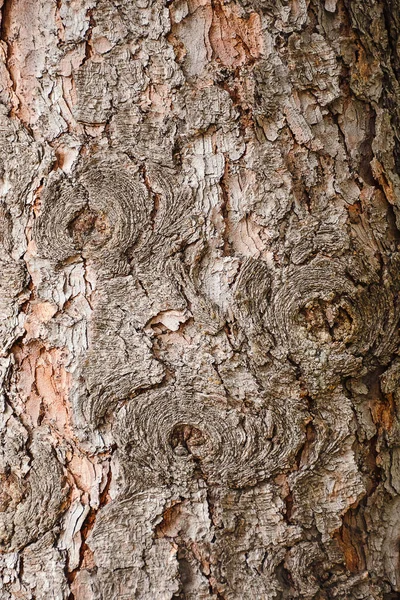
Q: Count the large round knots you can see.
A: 3